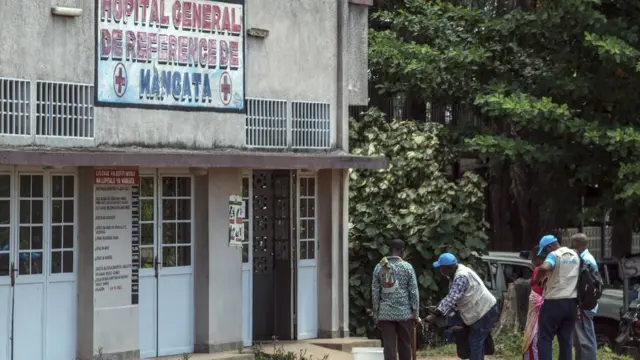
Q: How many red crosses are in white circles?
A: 2